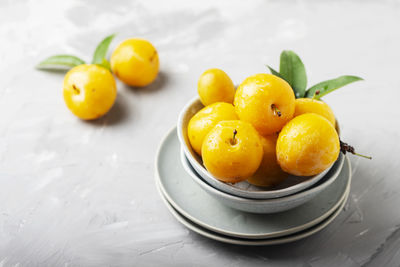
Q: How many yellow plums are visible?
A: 9